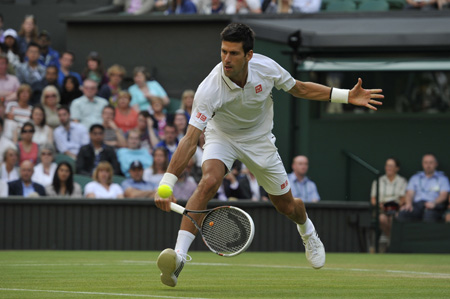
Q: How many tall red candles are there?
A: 0